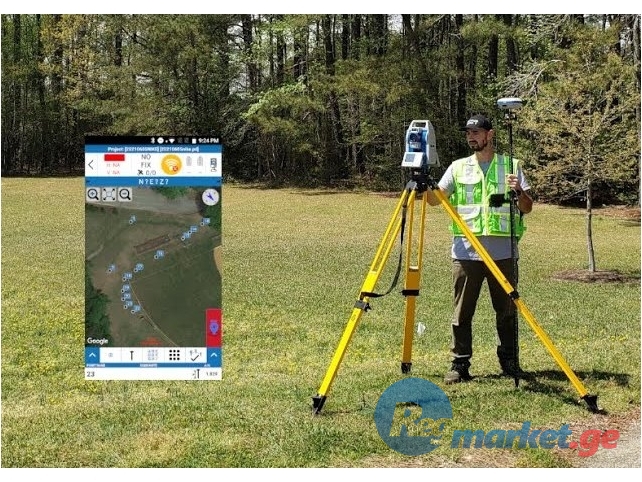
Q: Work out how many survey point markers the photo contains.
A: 12